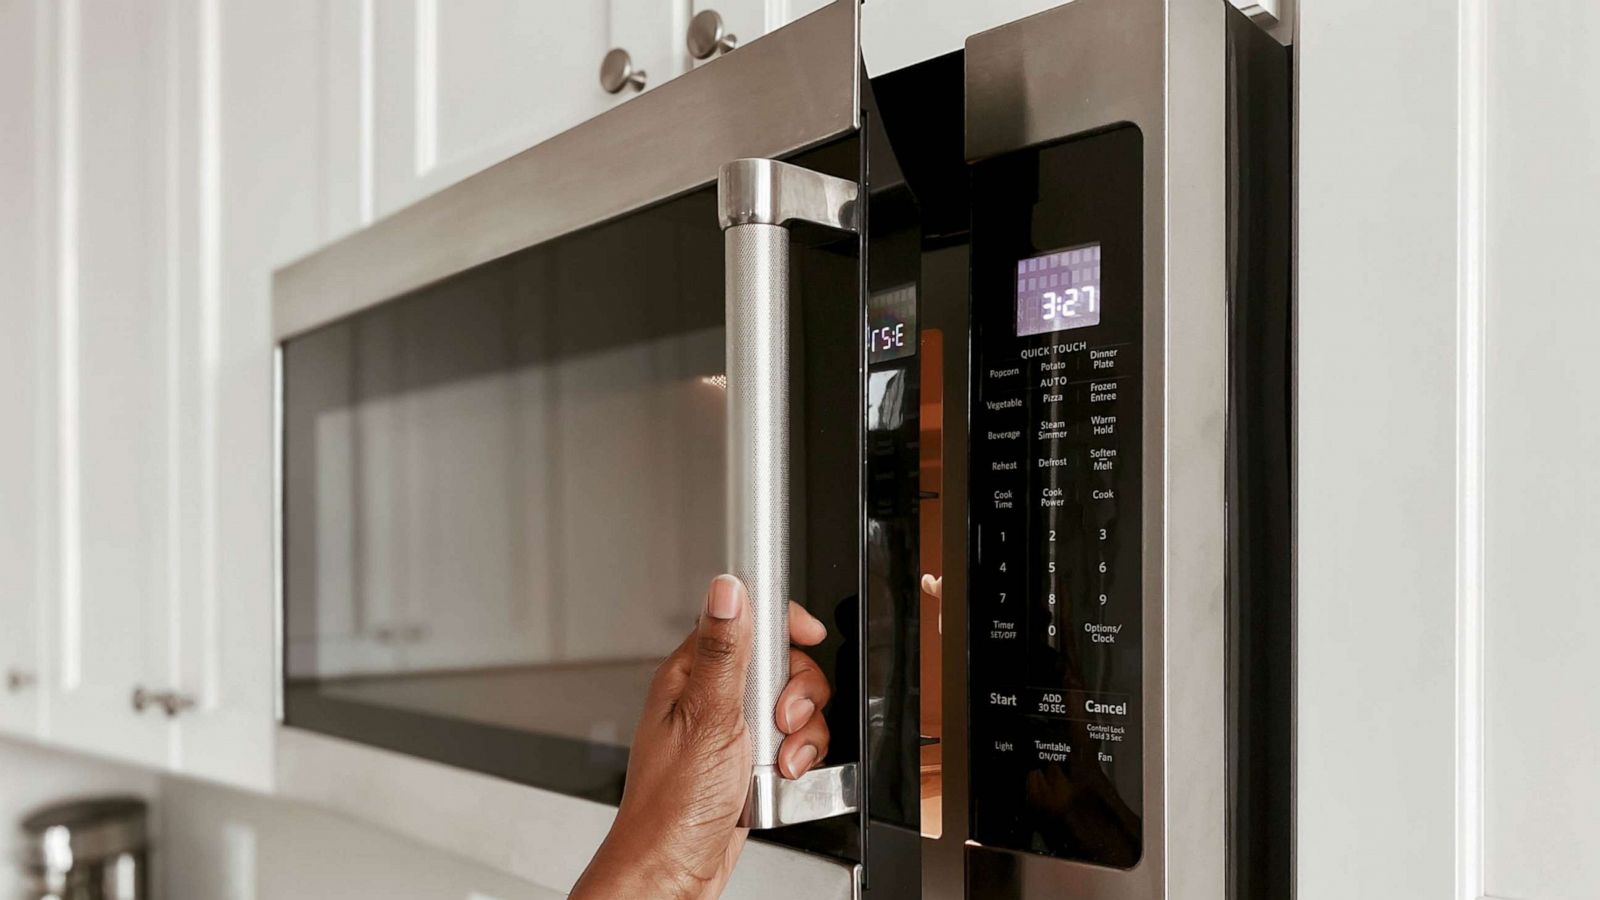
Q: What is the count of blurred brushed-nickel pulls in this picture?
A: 3